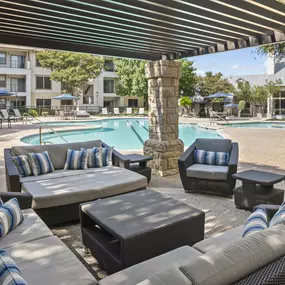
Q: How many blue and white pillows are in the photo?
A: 10